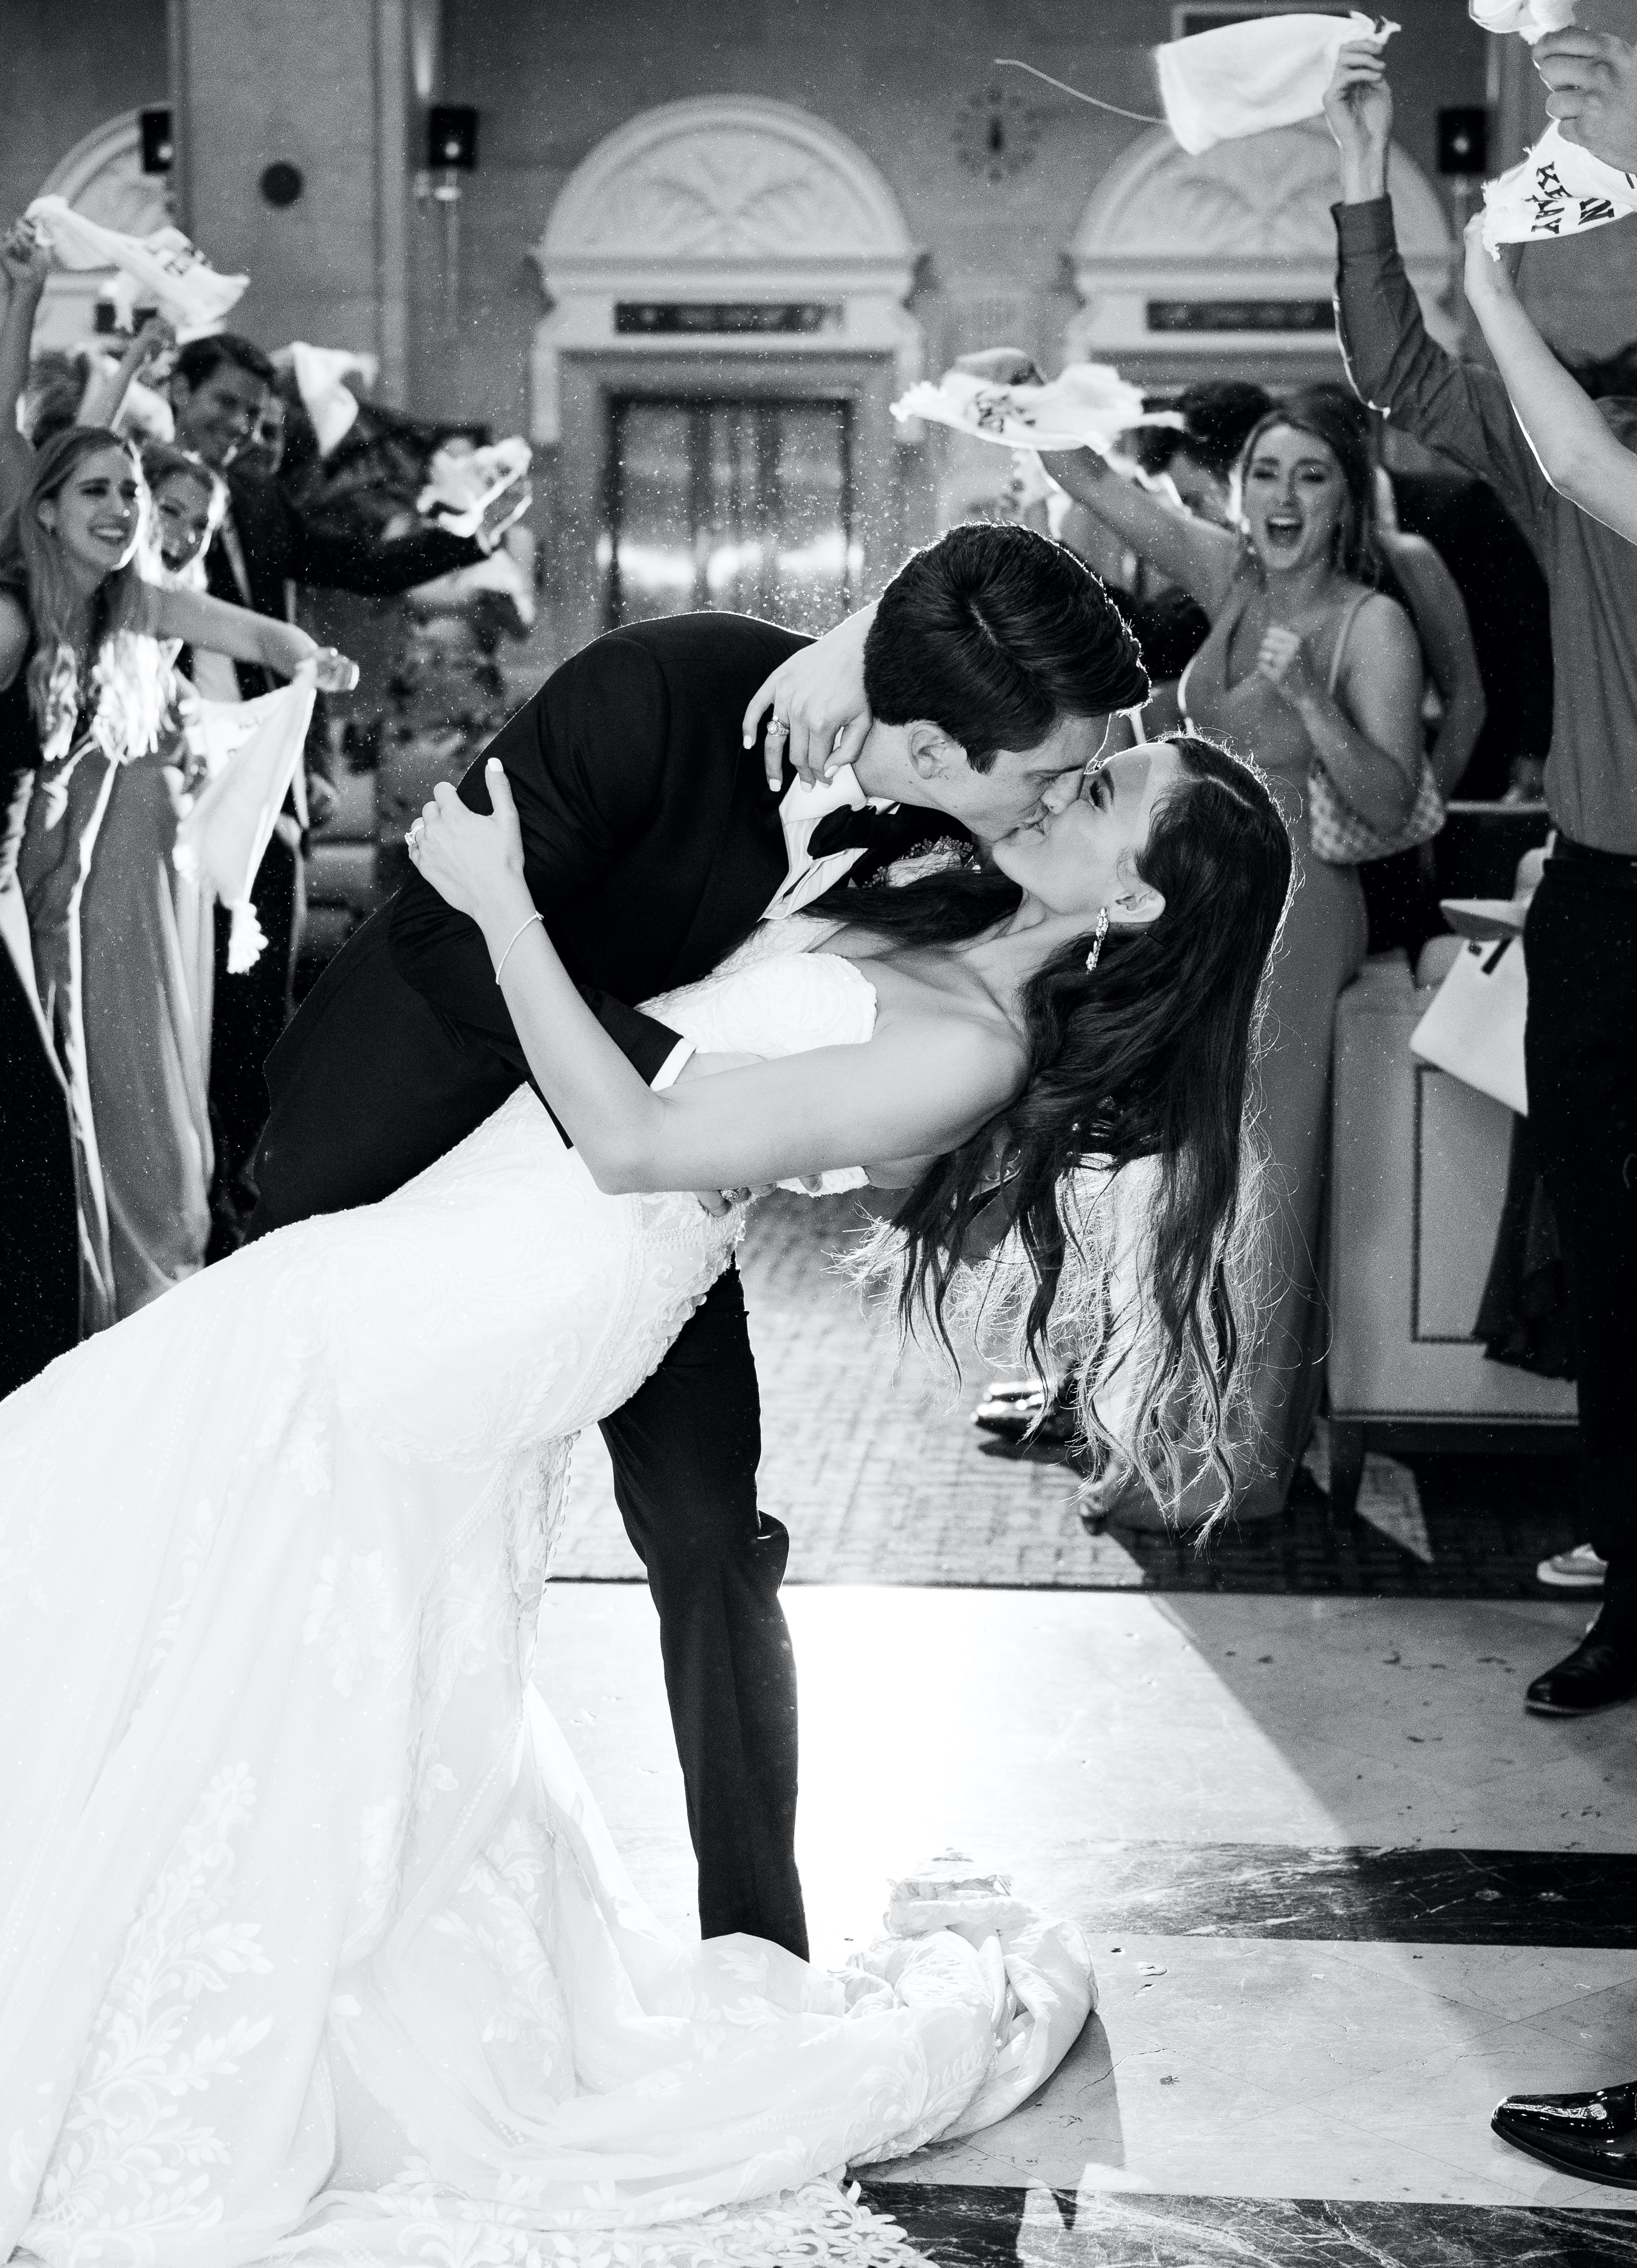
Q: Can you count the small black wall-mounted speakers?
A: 3